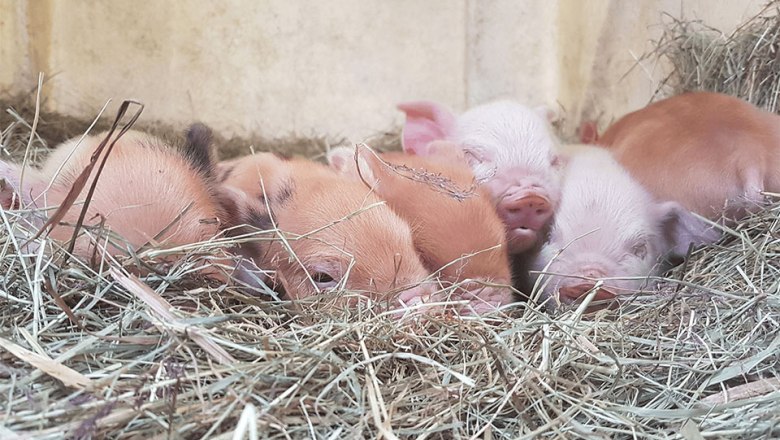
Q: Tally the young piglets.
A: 6